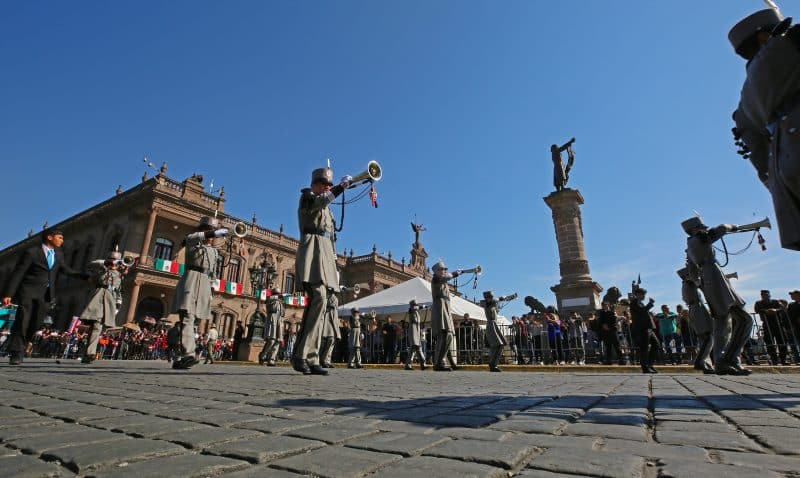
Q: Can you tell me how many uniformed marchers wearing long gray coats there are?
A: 12